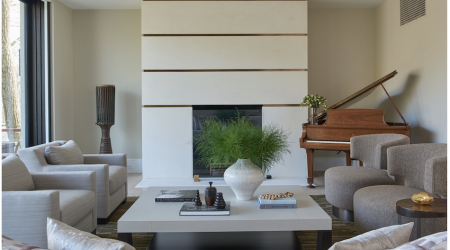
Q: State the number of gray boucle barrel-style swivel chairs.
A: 2